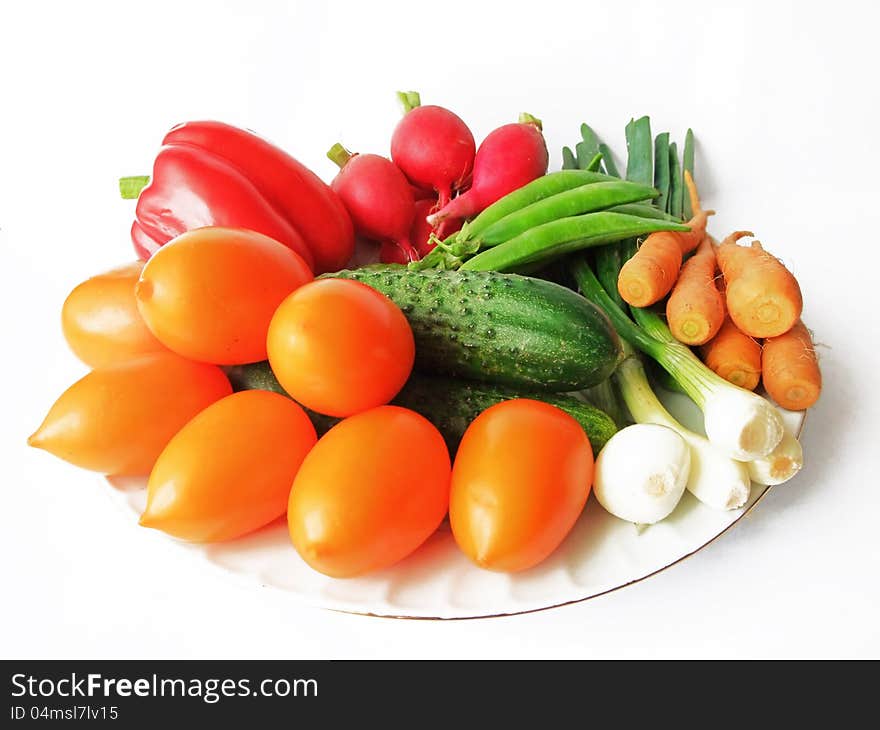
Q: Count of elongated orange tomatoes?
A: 7